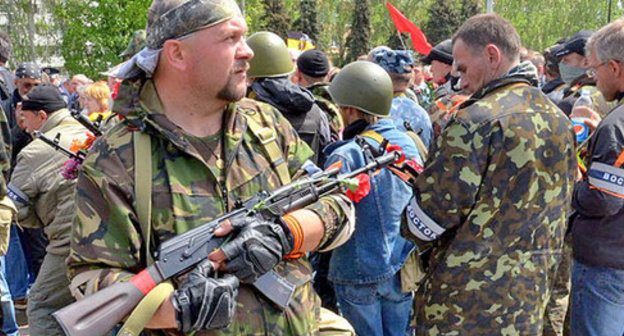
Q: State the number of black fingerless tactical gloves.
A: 2